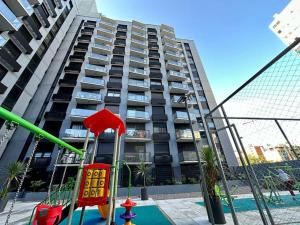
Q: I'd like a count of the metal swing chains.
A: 4